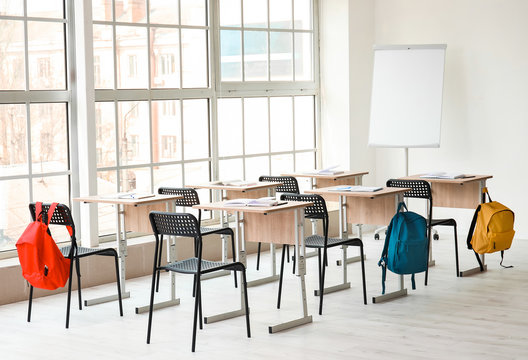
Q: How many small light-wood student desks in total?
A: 6